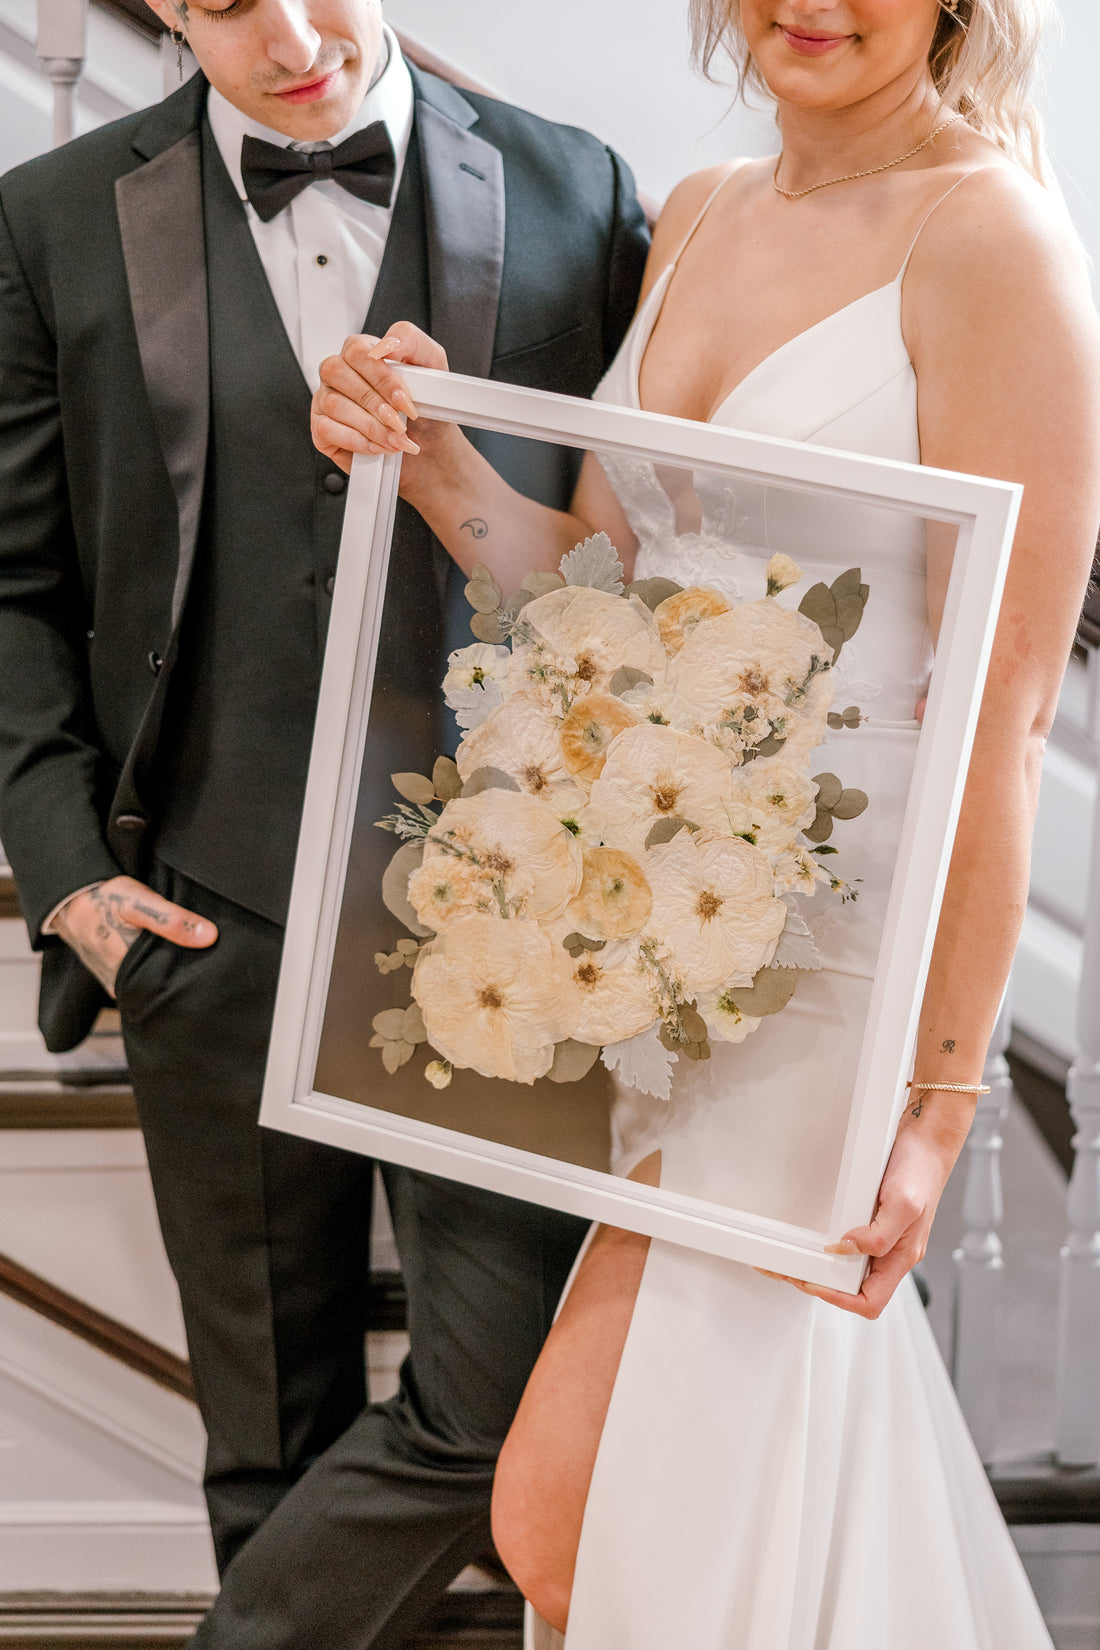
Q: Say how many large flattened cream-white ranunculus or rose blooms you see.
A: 8